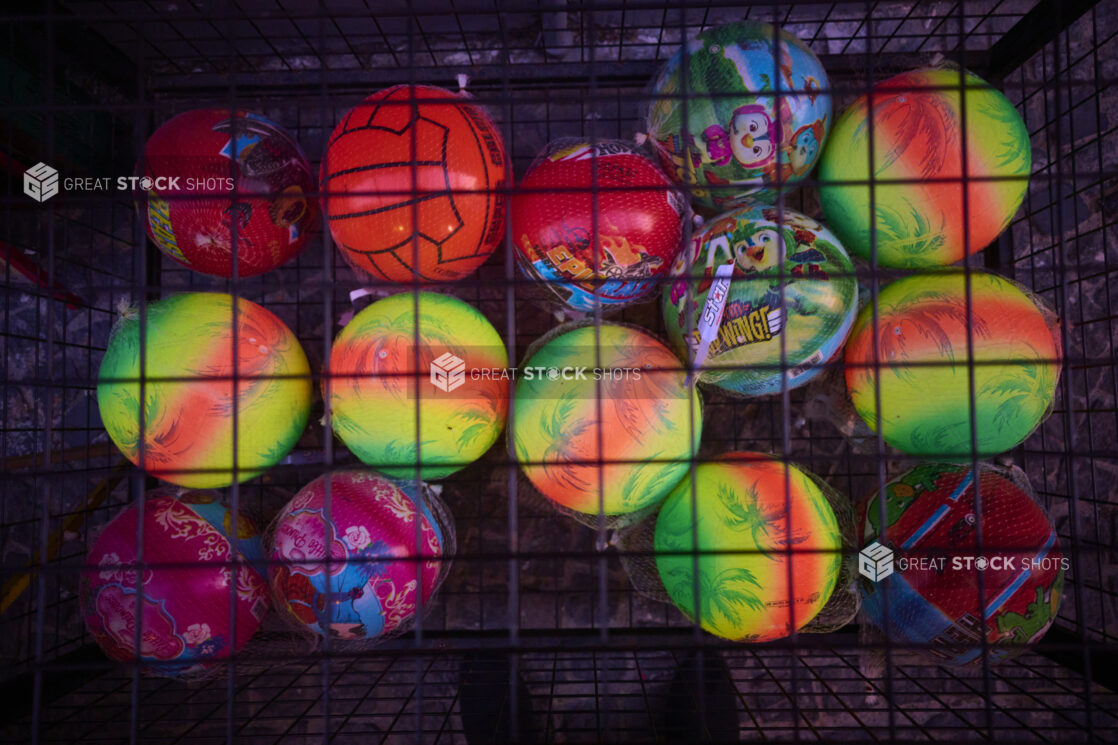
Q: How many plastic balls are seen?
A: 14